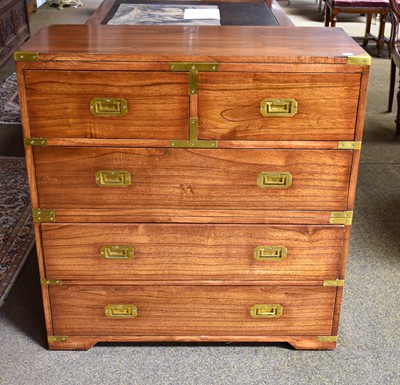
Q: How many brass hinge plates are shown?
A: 12